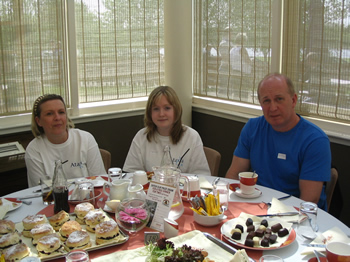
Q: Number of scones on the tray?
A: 12